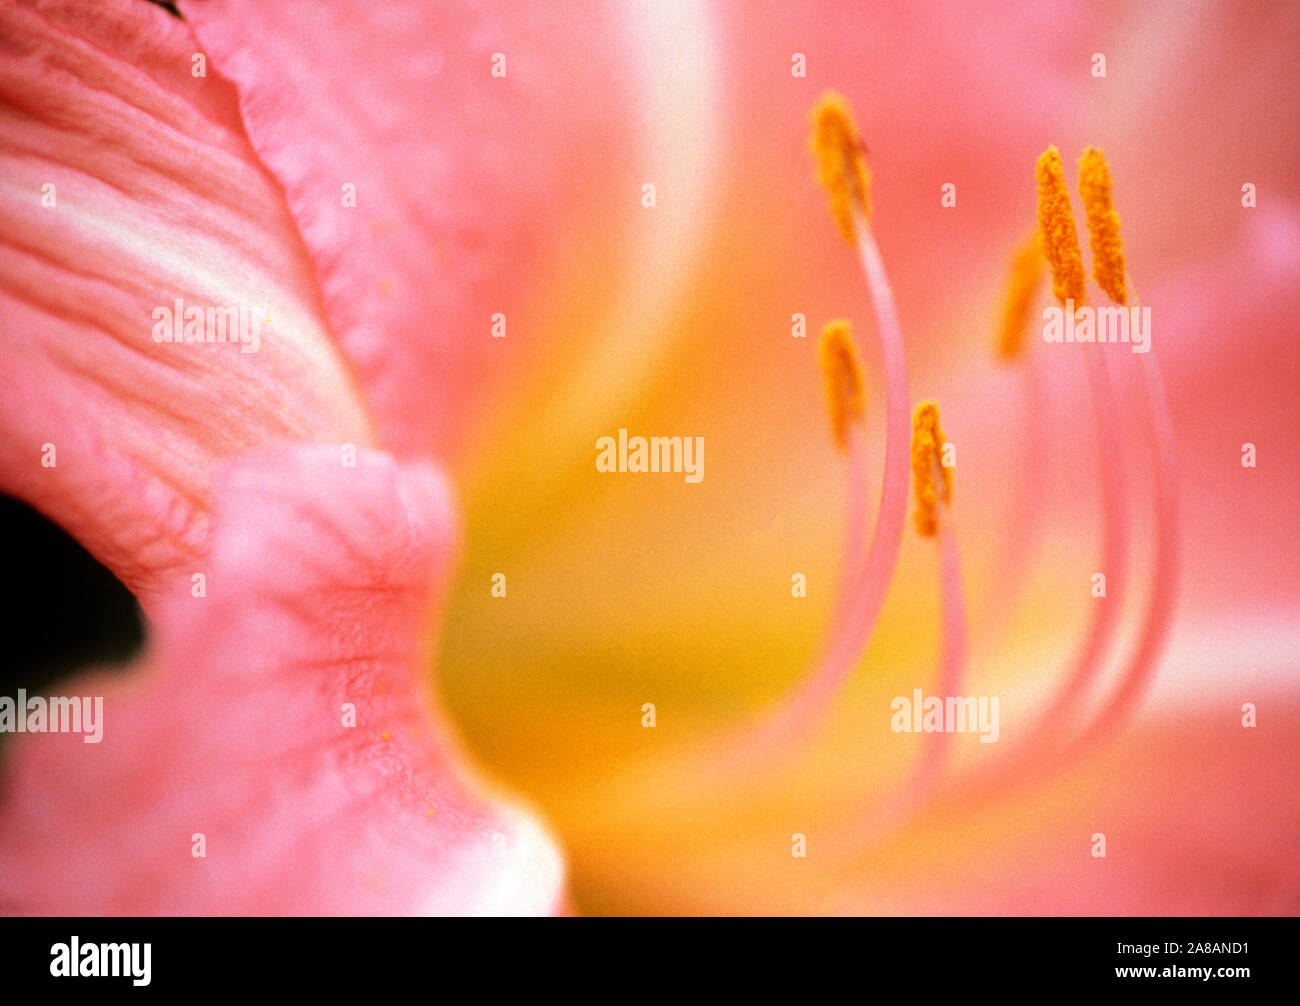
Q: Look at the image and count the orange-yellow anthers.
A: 6